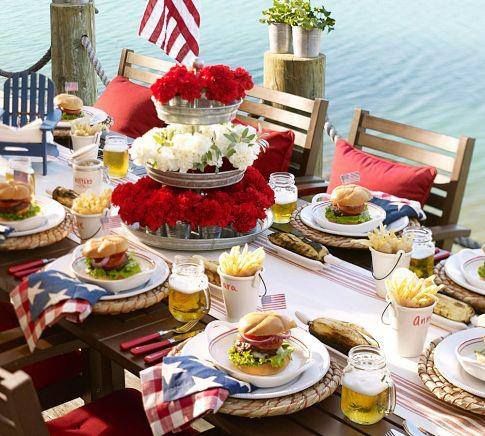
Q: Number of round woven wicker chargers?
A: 7